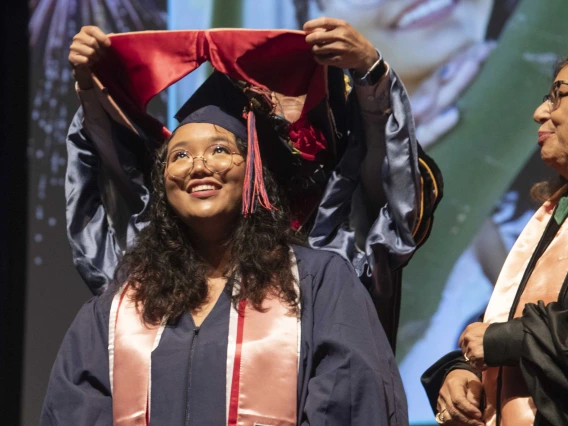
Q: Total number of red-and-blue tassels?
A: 1